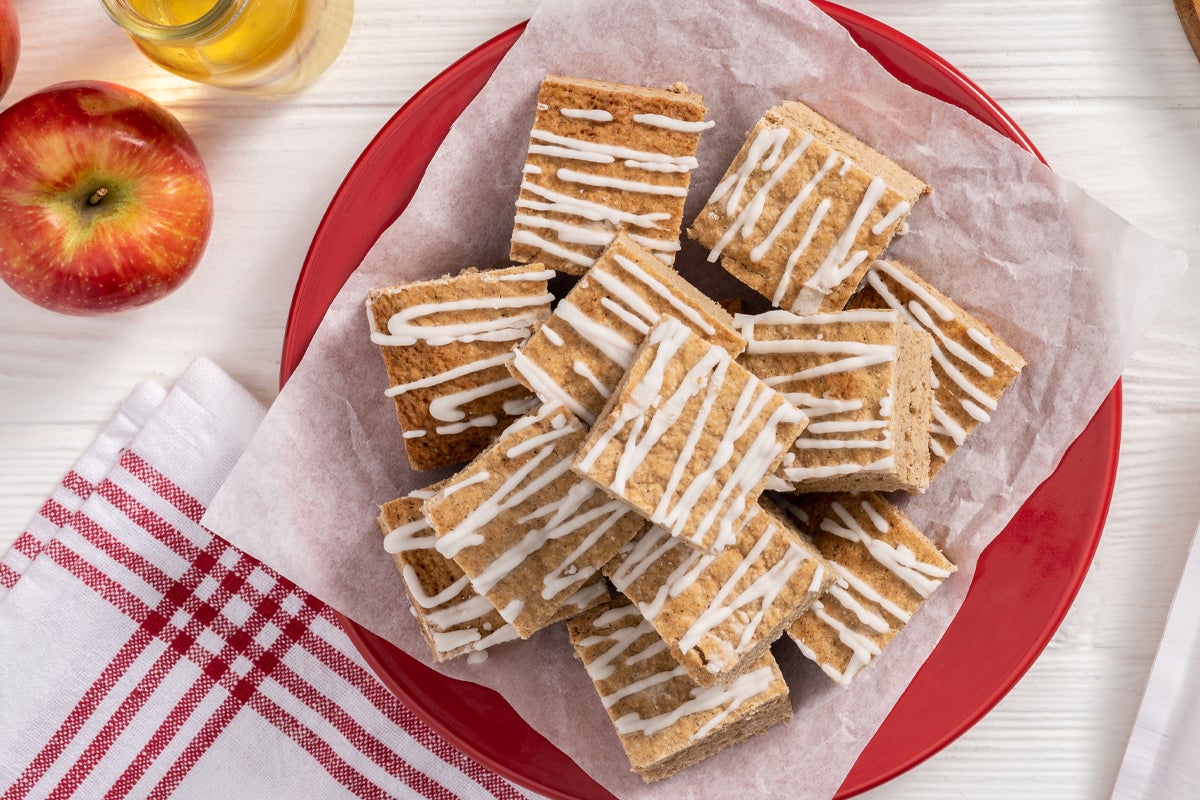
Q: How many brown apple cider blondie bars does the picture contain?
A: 12